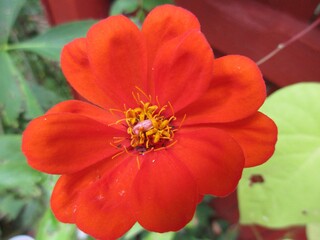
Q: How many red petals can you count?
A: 12